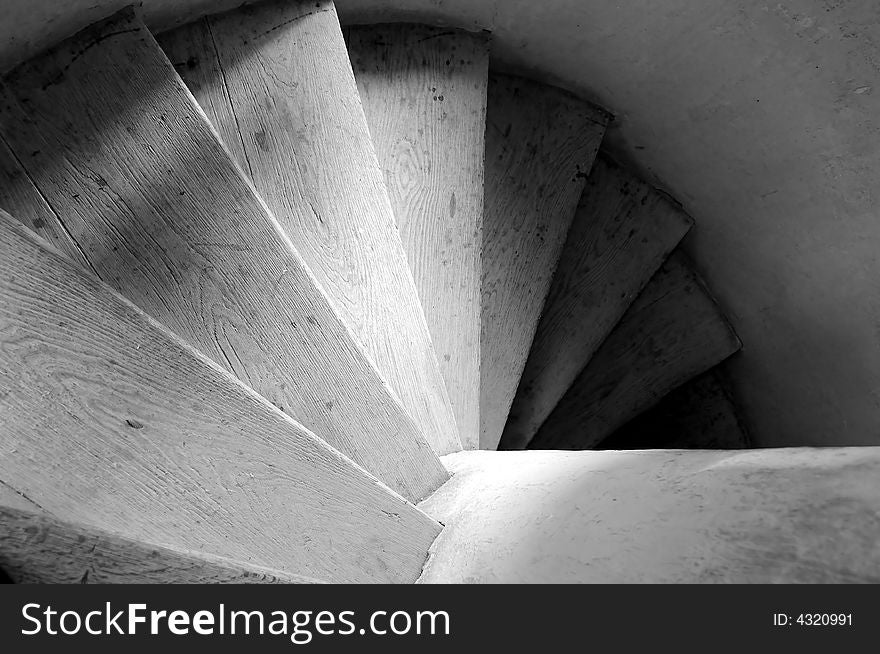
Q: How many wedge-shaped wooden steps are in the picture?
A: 9